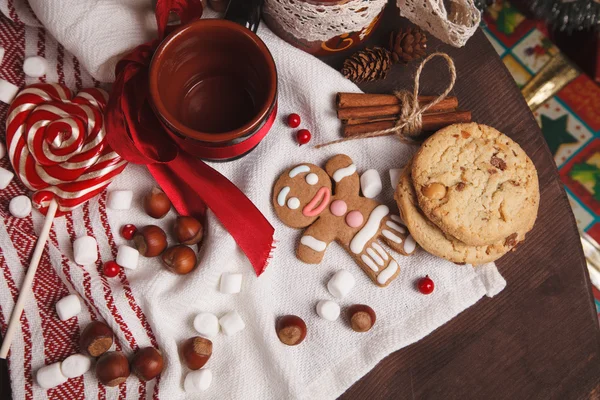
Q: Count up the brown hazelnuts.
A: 10